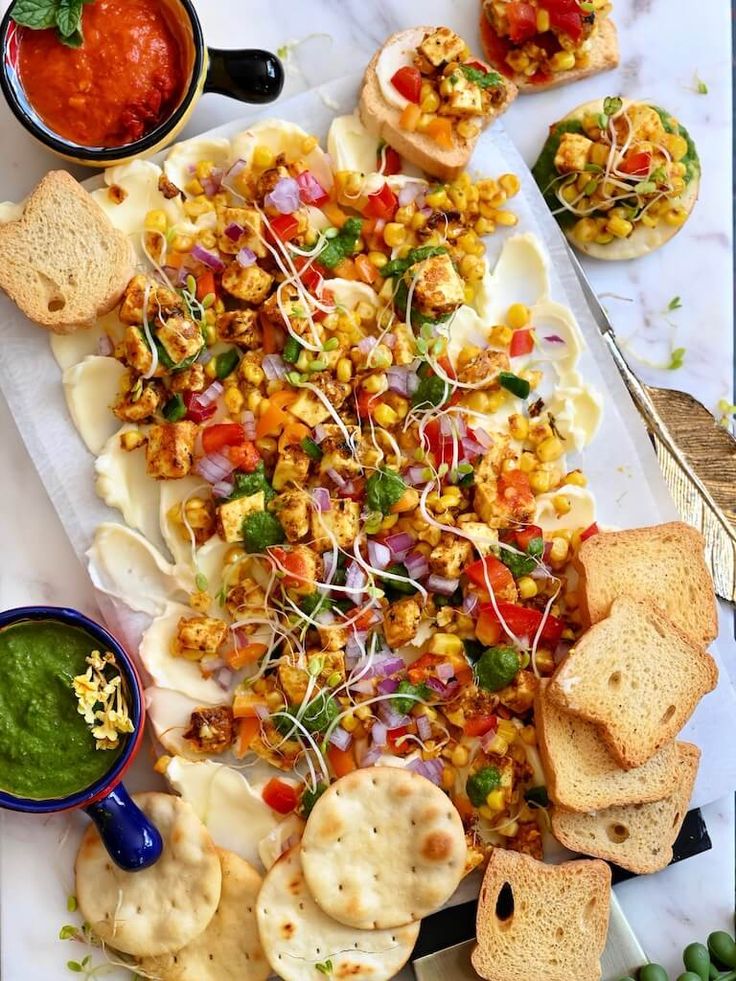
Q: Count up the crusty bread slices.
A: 8